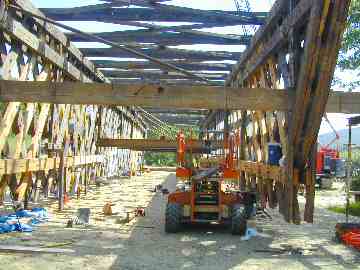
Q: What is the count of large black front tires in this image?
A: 2